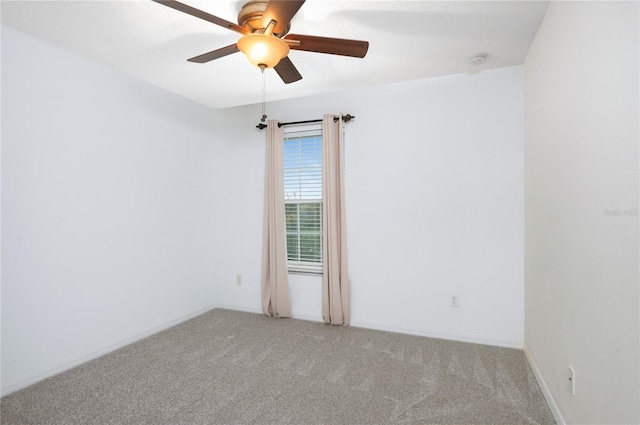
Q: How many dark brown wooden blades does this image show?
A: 5